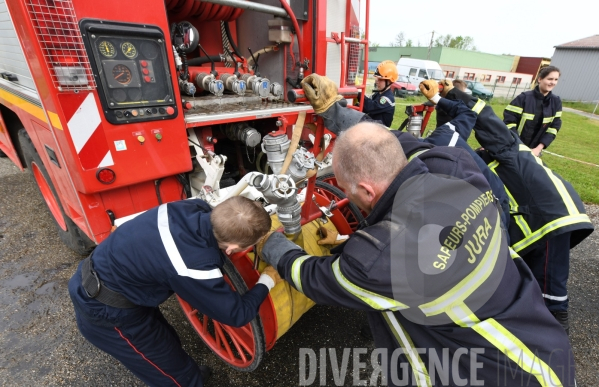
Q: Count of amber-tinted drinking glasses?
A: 0